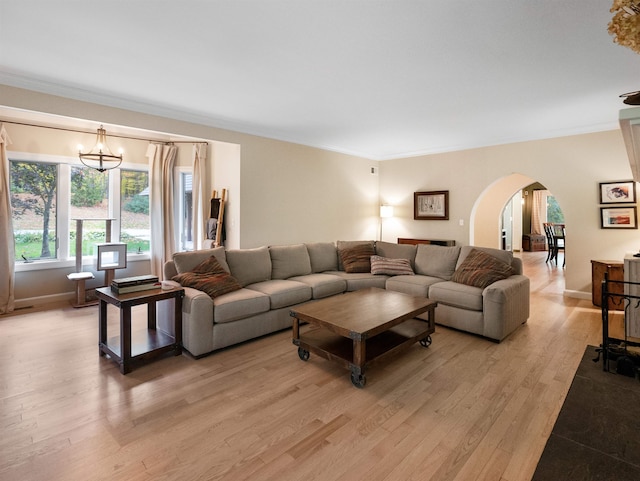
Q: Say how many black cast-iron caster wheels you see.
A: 3